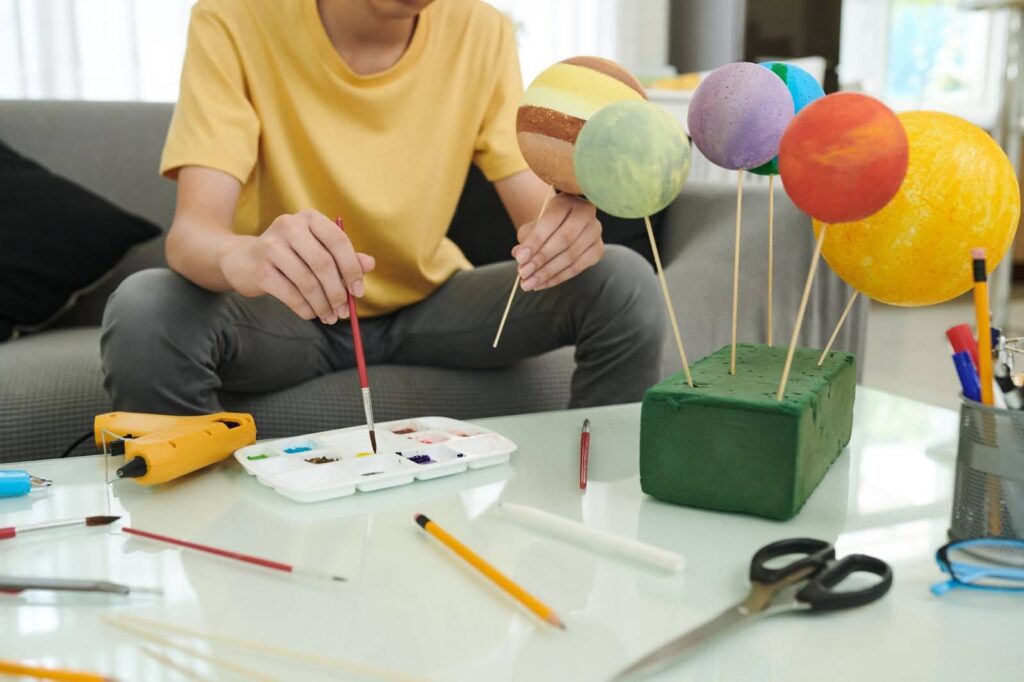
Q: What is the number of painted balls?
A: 6